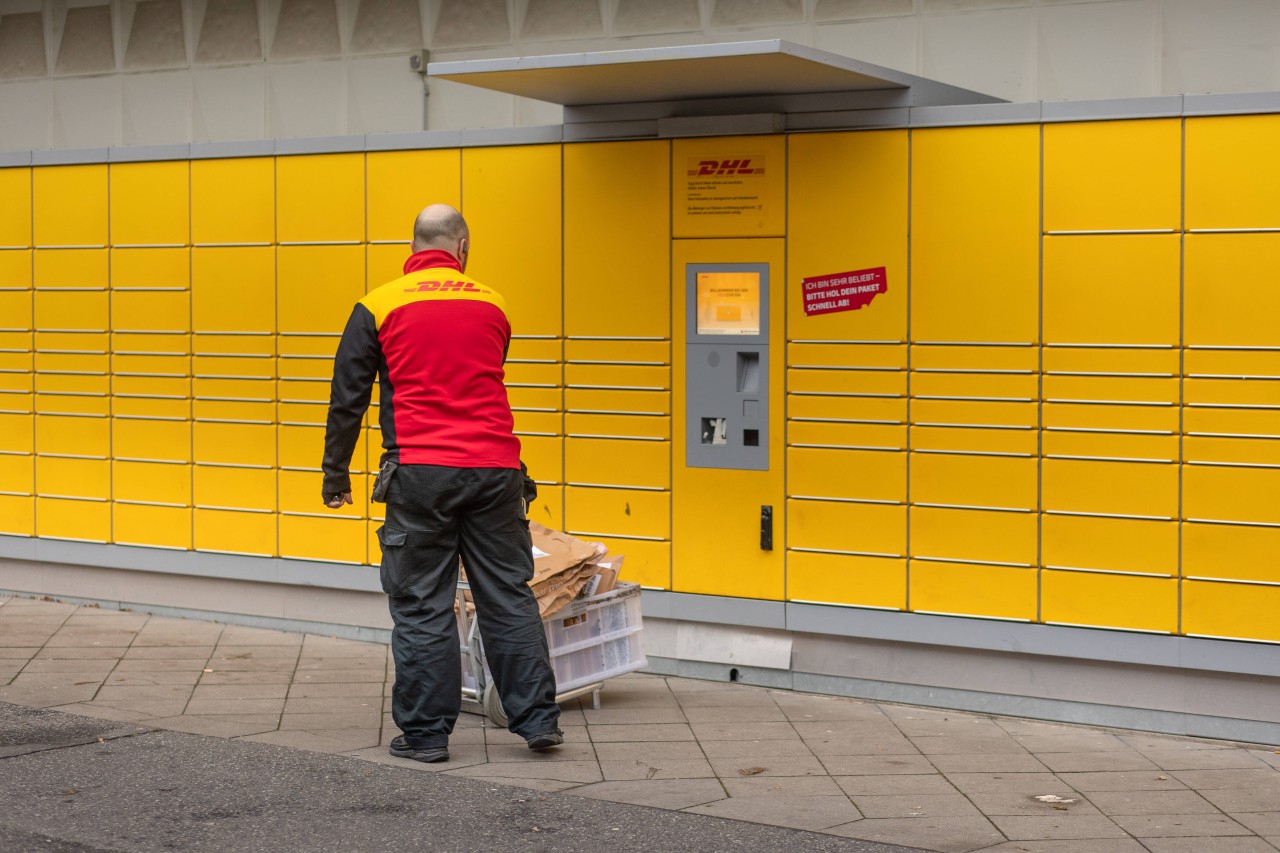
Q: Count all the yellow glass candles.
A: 0